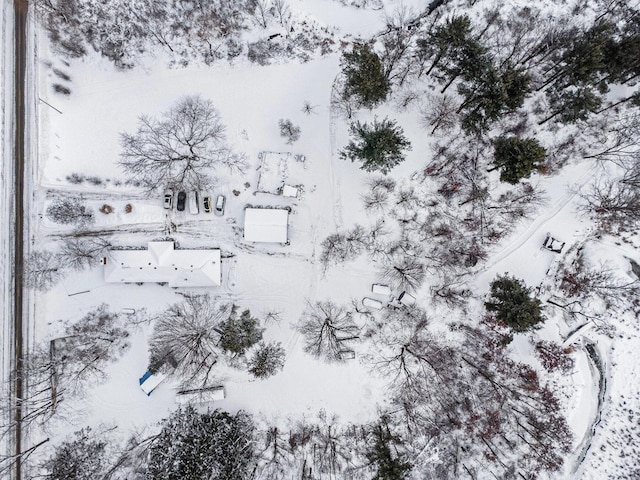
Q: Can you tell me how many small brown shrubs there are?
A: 2